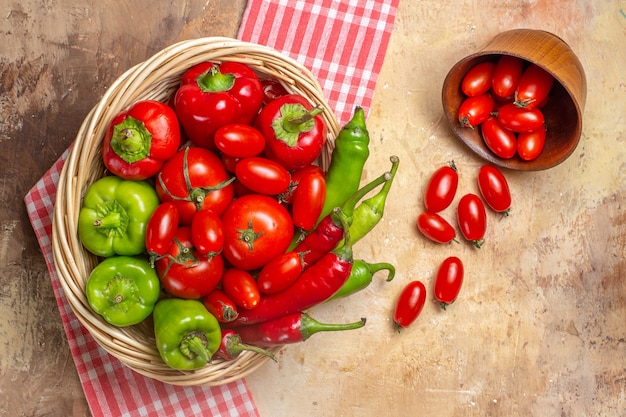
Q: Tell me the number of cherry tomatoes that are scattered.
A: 6